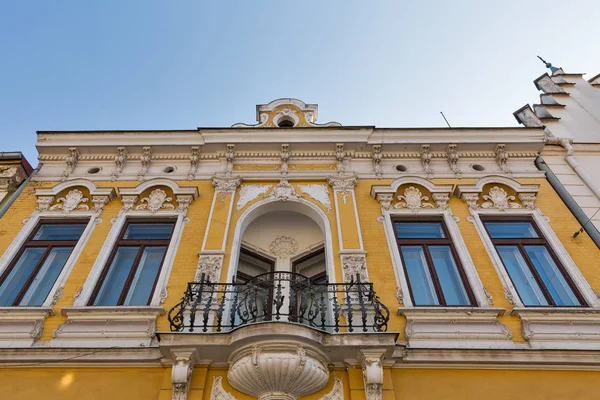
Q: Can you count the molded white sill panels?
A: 4